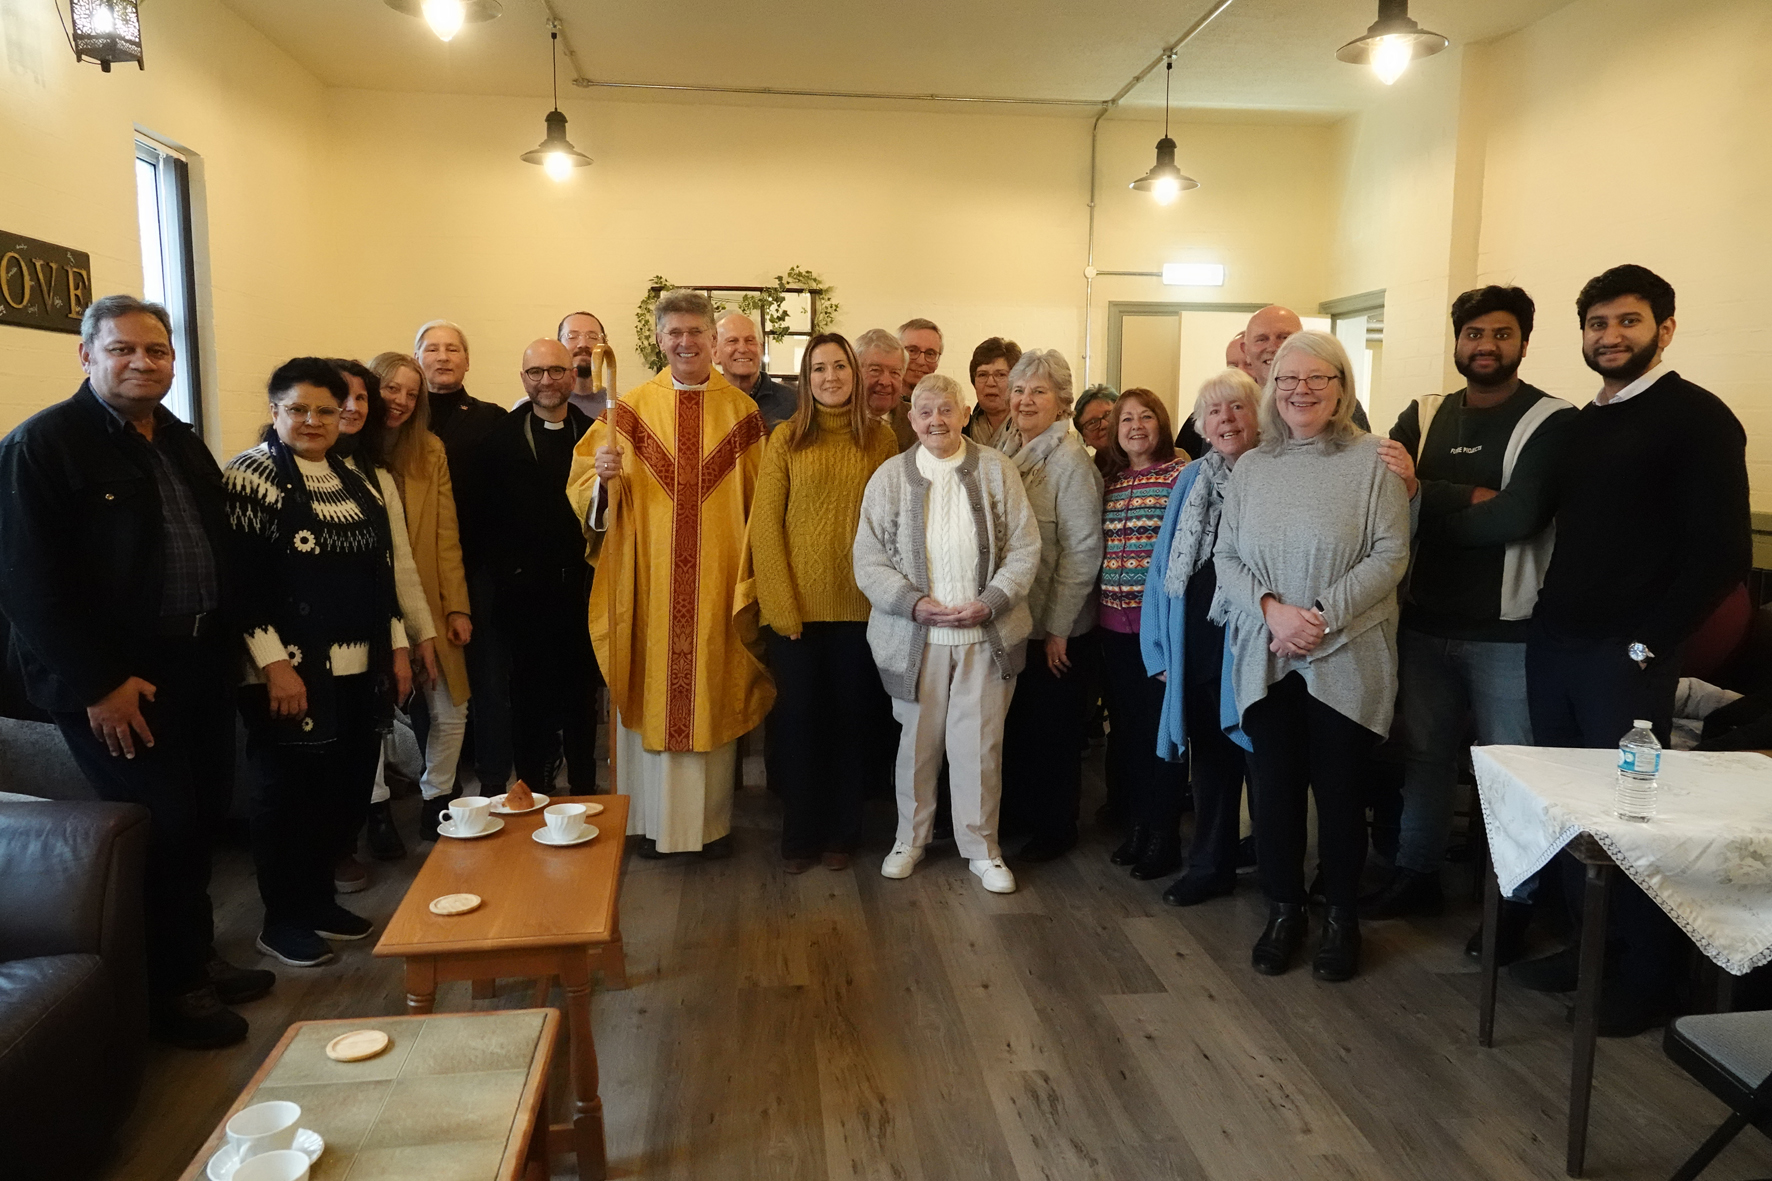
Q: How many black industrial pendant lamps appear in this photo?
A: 4